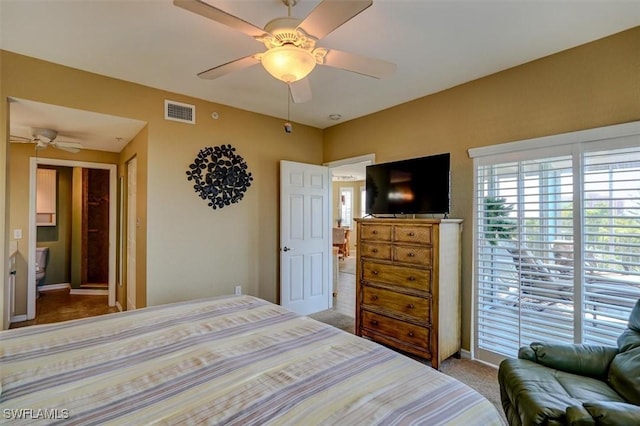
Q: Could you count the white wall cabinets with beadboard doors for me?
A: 1